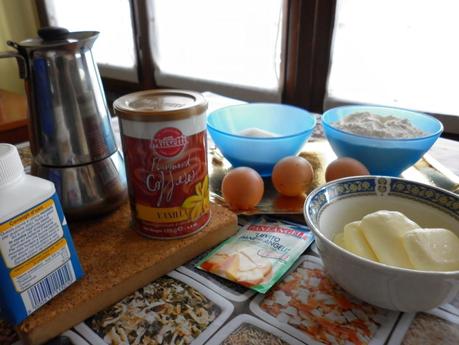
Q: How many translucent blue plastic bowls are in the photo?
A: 2